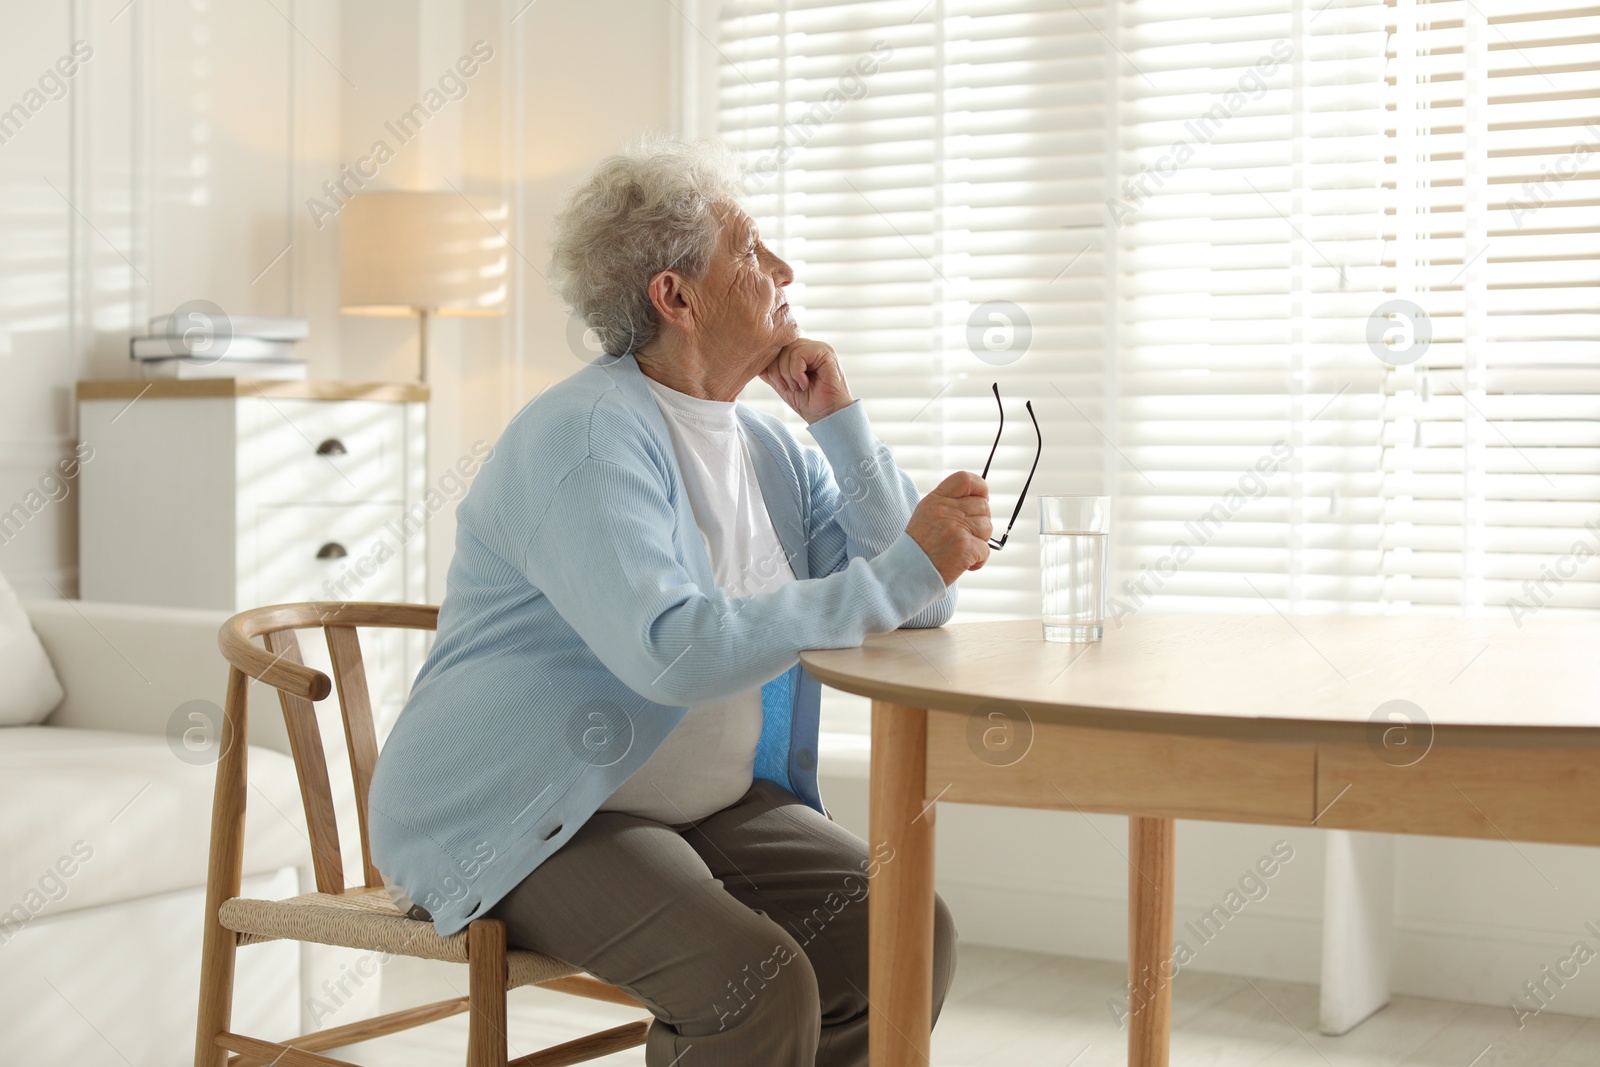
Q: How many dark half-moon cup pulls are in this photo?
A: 2